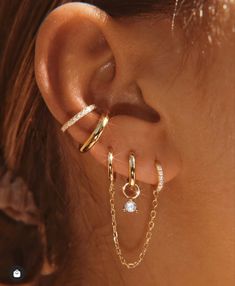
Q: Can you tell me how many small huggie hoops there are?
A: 3